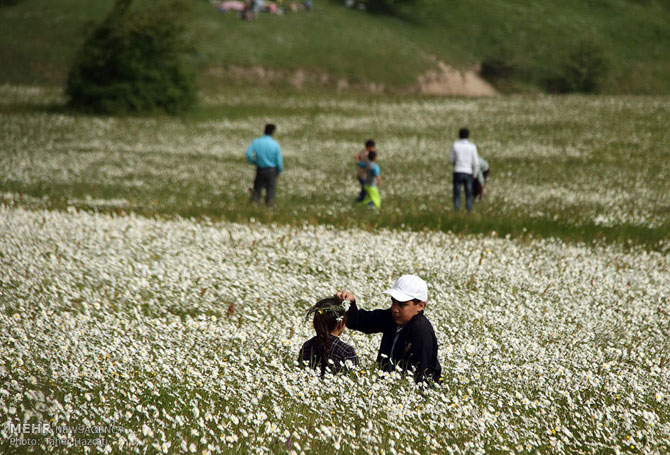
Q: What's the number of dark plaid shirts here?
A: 1